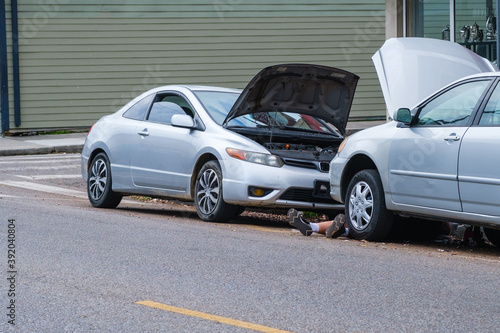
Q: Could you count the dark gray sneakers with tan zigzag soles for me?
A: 2